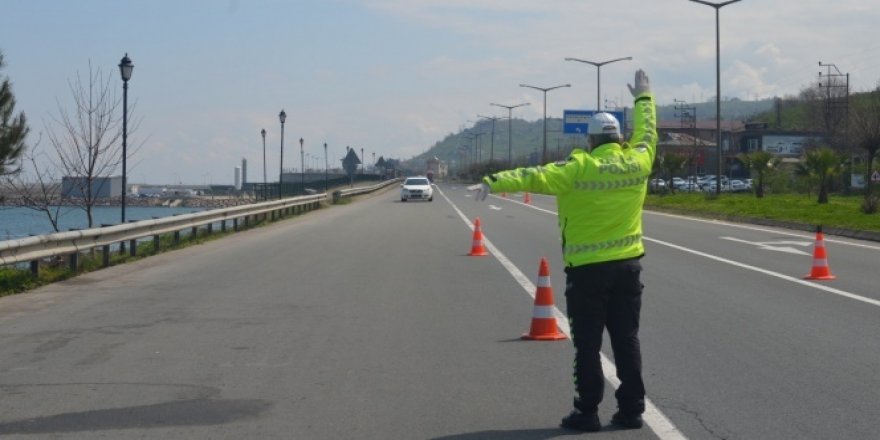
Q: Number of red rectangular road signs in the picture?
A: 0